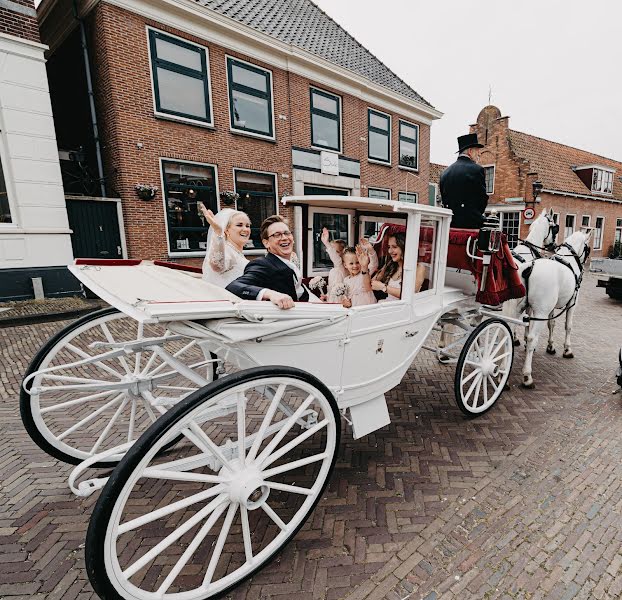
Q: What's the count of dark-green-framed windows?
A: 9